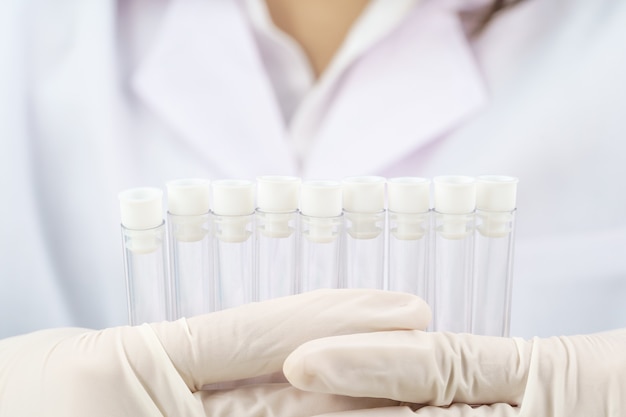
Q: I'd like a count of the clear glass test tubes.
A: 9